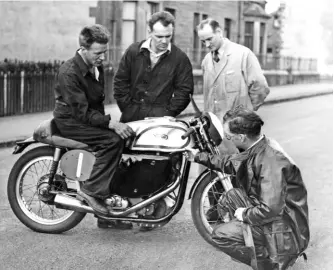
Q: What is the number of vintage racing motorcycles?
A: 1